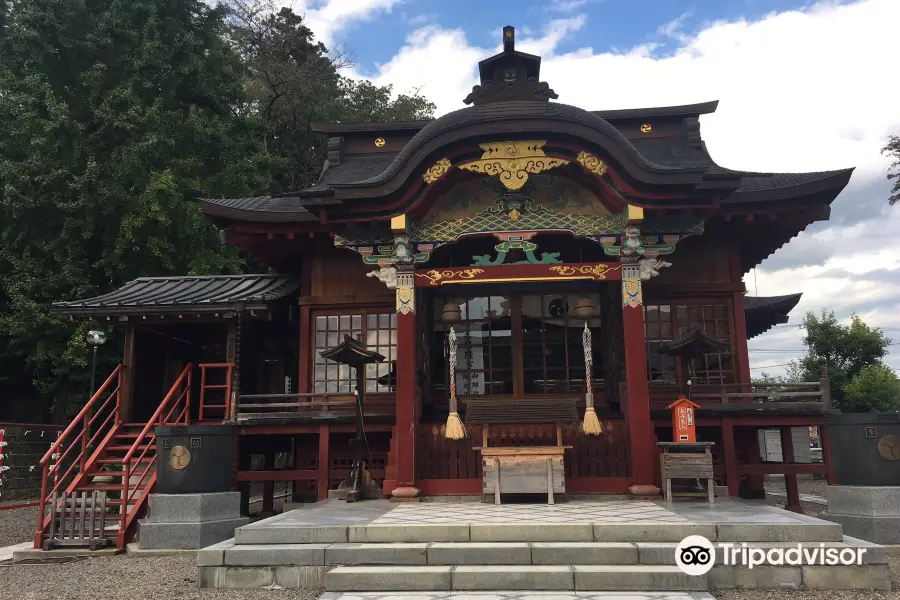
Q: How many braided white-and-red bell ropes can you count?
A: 2